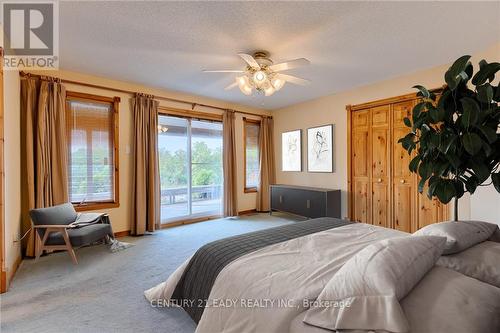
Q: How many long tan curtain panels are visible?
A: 4